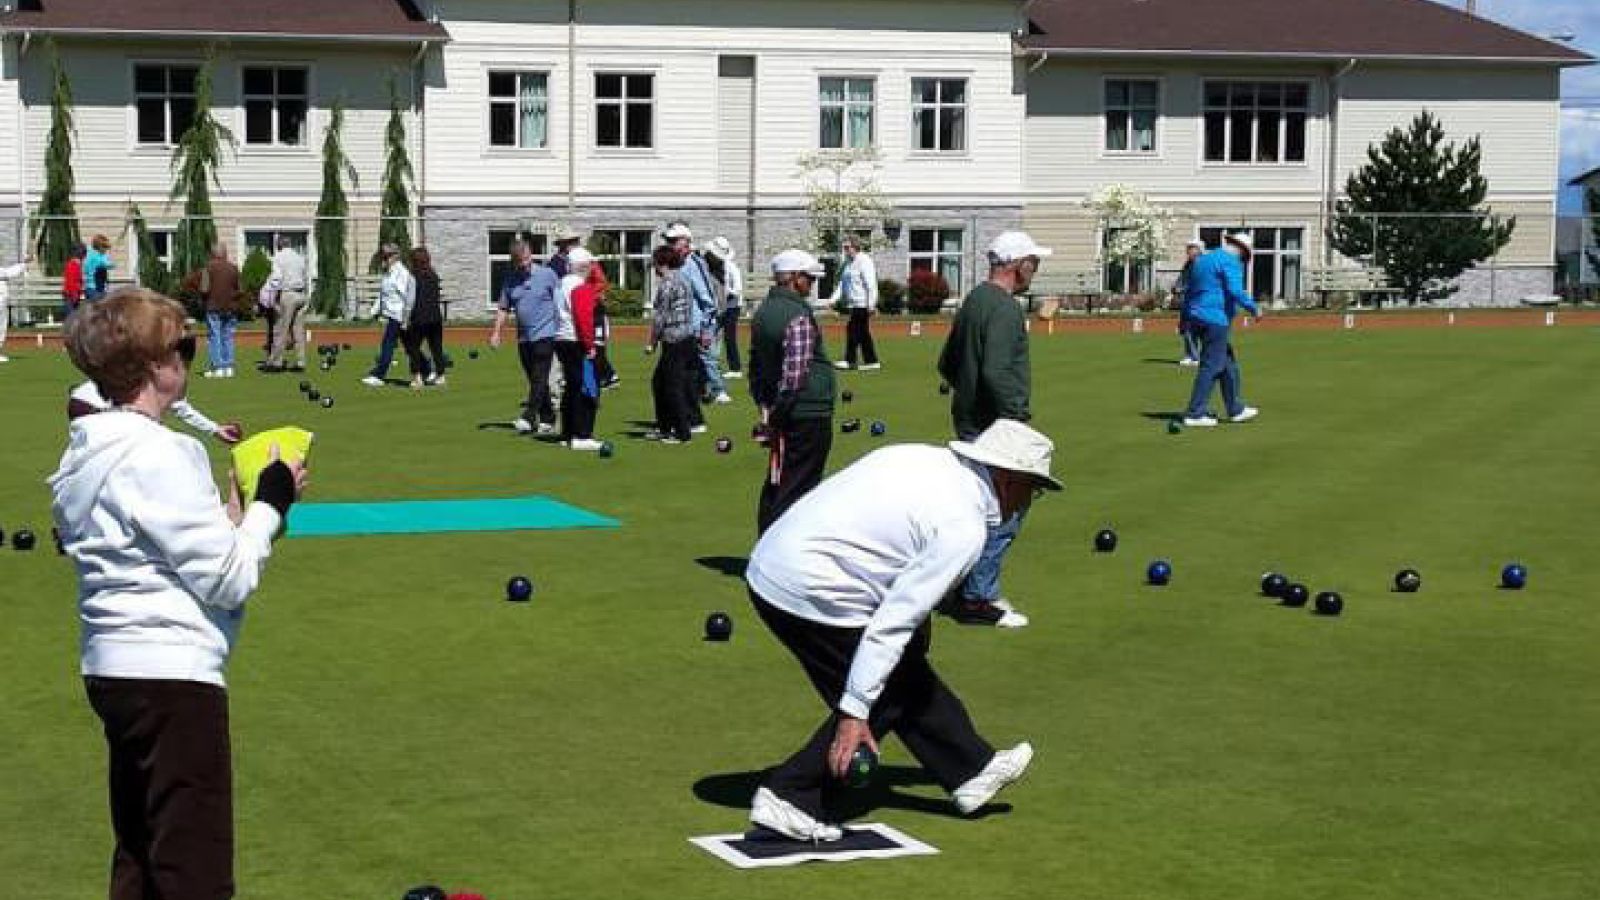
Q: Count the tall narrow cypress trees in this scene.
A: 4